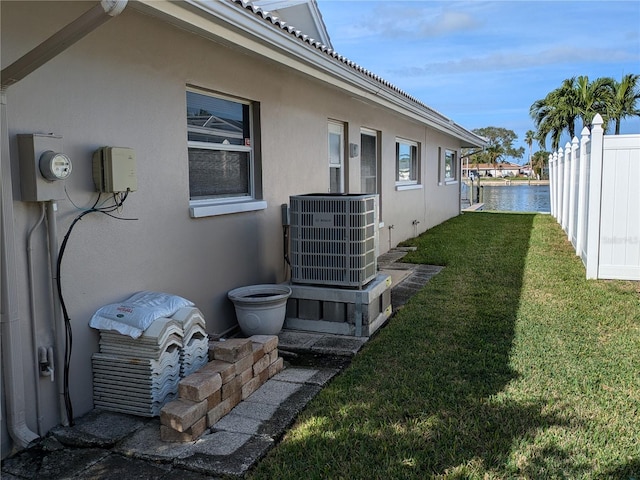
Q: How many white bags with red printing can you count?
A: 1